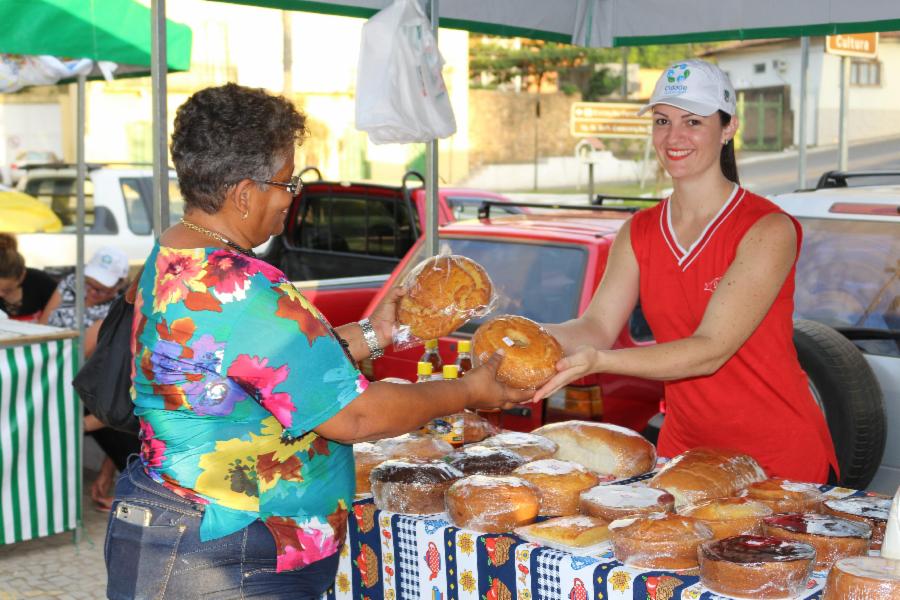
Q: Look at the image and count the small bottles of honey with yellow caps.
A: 4